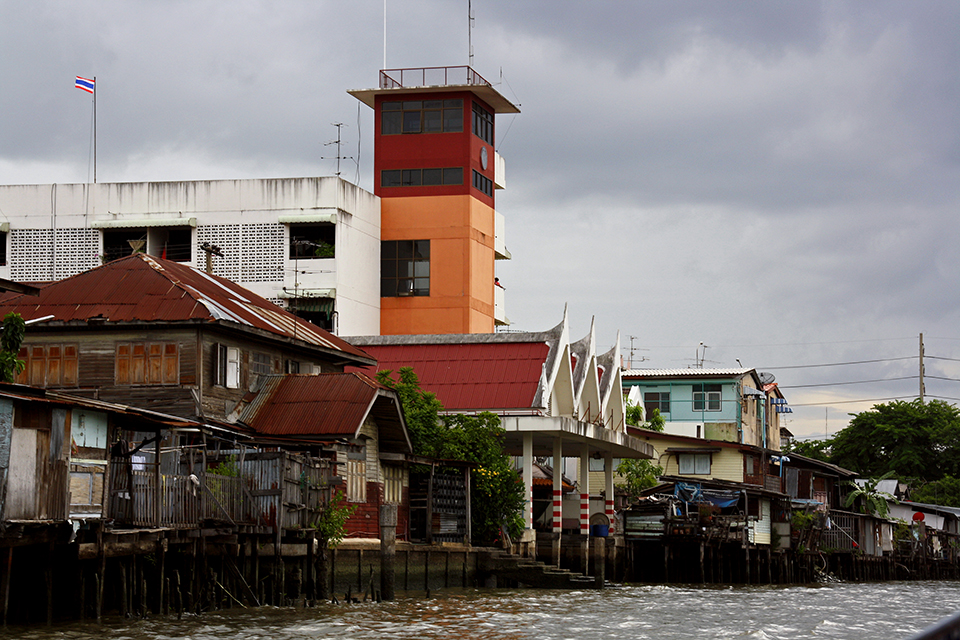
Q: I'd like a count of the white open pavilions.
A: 1